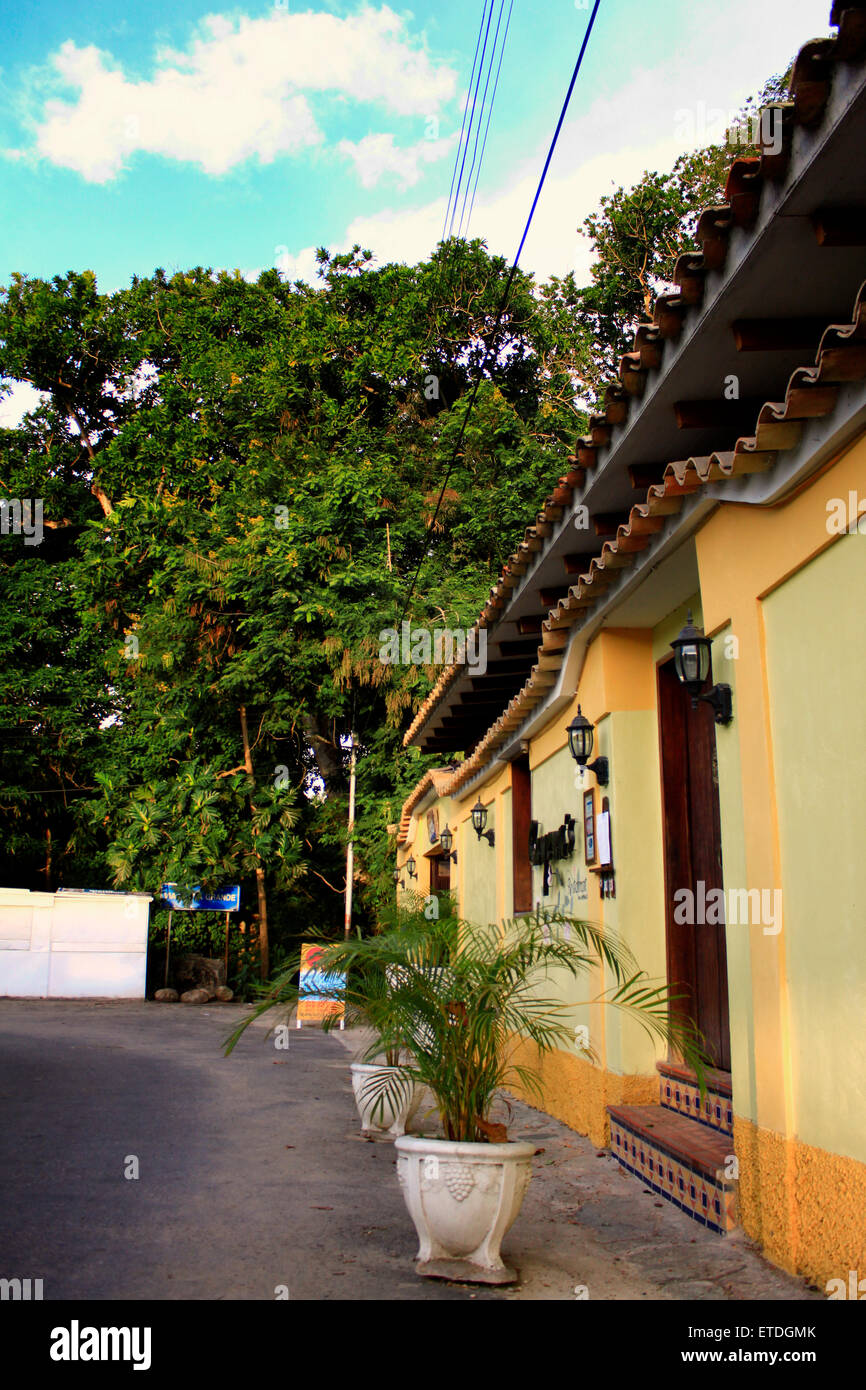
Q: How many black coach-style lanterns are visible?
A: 6